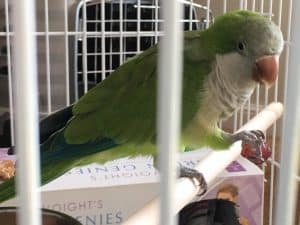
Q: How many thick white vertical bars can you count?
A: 3